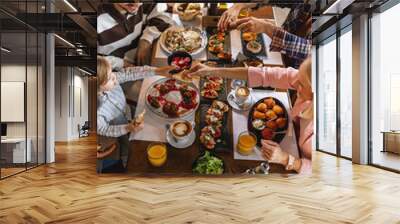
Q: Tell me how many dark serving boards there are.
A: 4